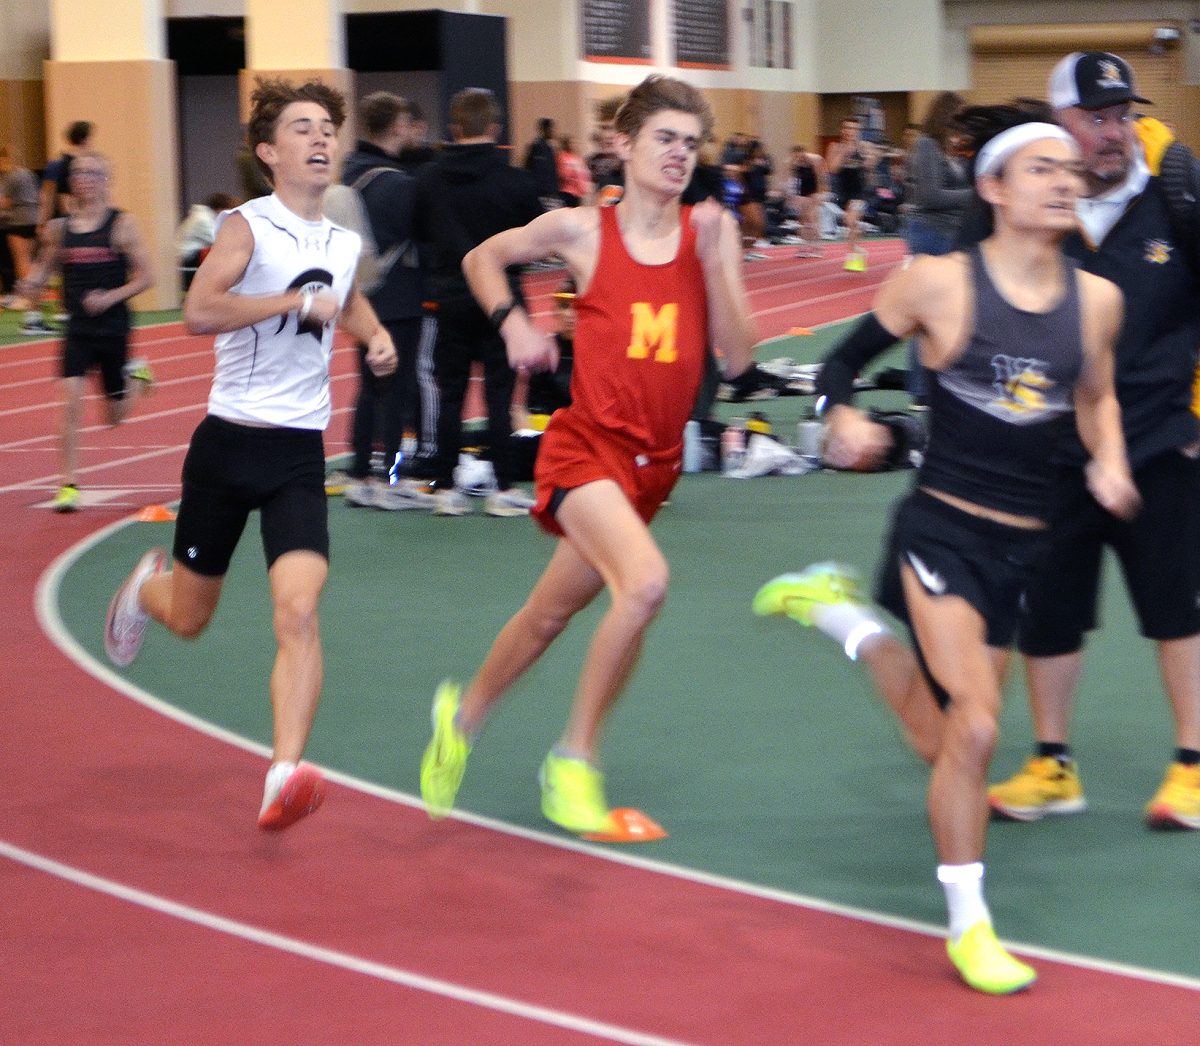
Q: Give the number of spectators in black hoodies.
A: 2